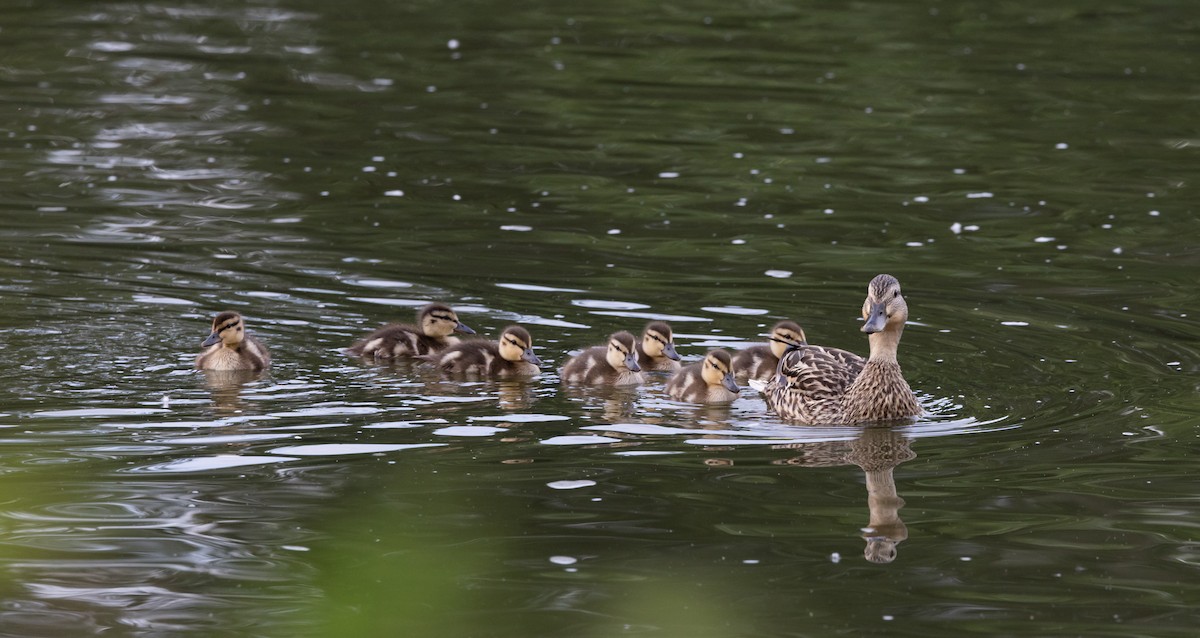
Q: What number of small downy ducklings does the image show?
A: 7